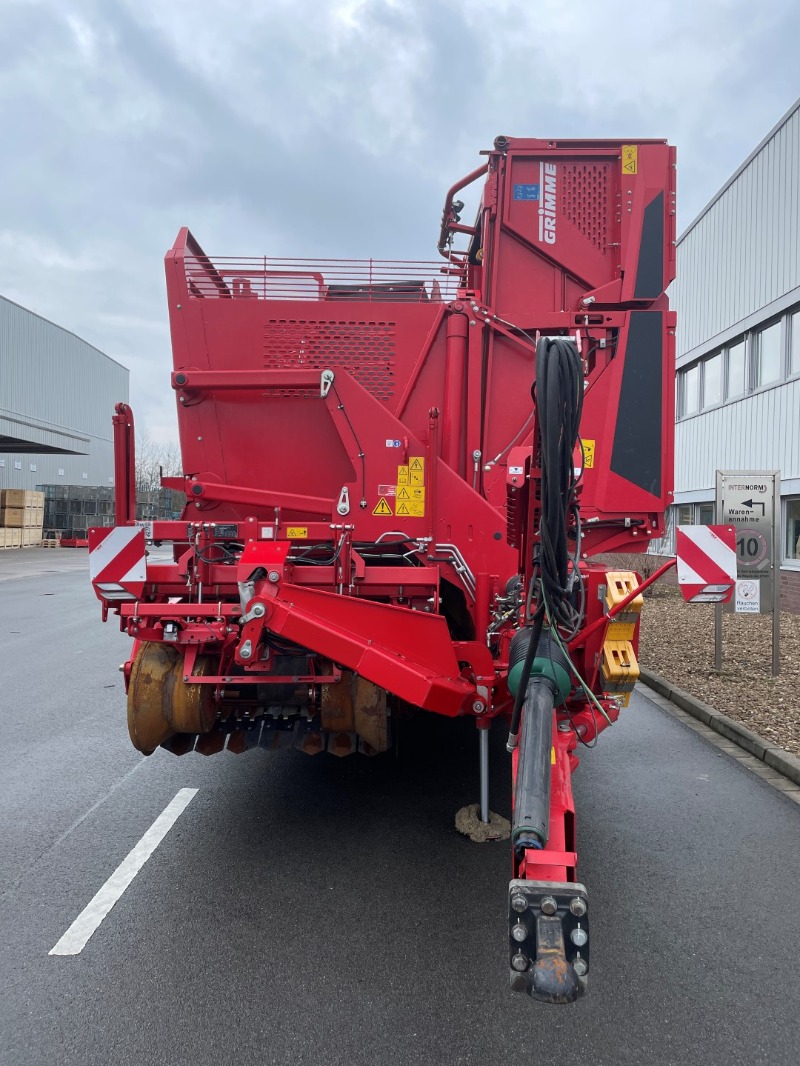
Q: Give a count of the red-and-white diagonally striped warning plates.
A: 2